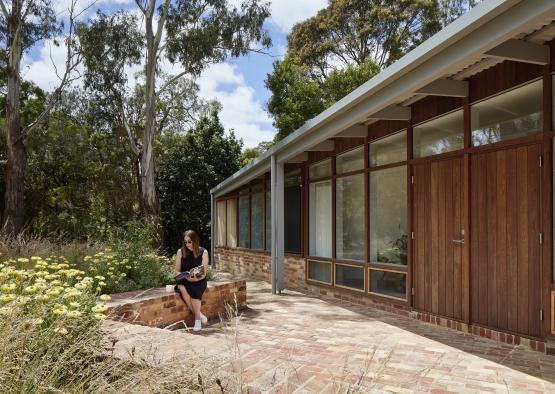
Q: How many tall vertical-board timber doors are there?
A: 2